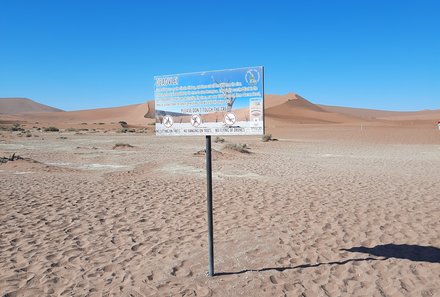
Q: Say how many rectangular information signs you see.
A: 1